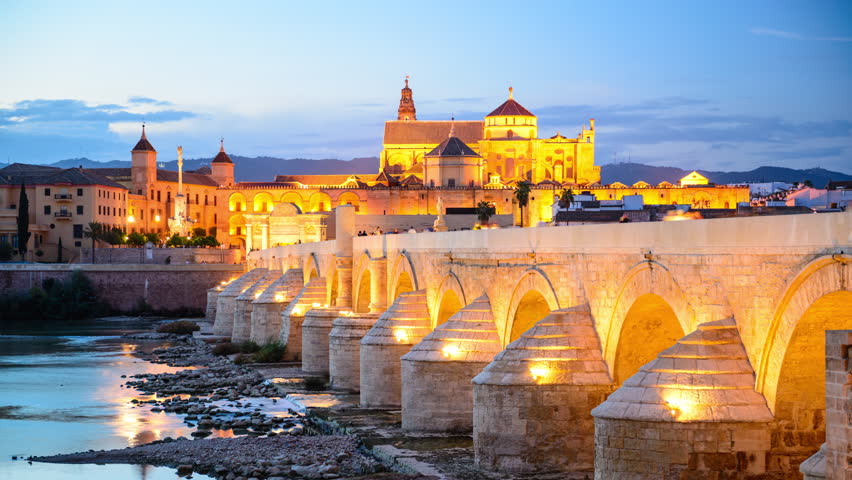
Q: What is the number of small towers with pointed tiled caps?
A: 2